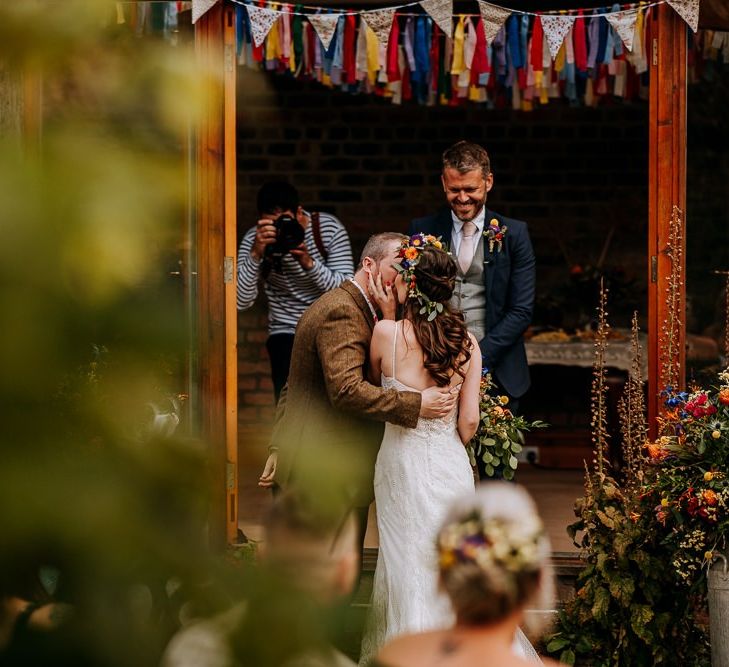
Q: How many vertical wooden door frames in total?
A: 2